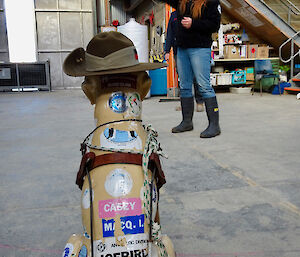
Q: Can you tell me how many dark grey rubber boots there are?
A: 2